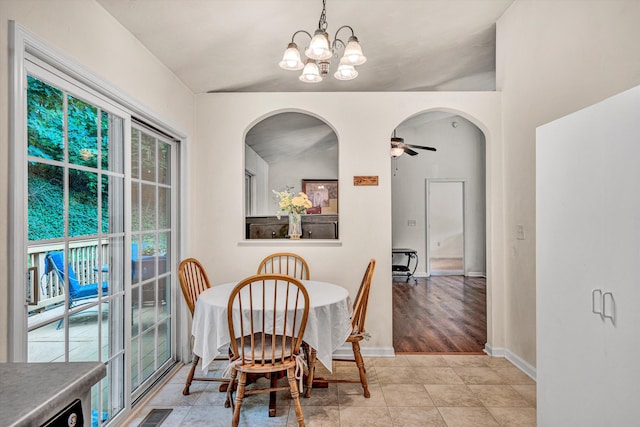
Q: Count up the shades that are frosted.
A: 5